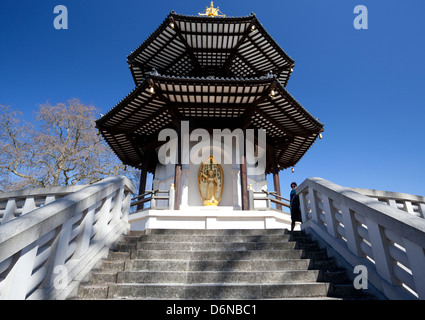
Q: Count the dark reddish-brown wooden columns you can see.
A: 4